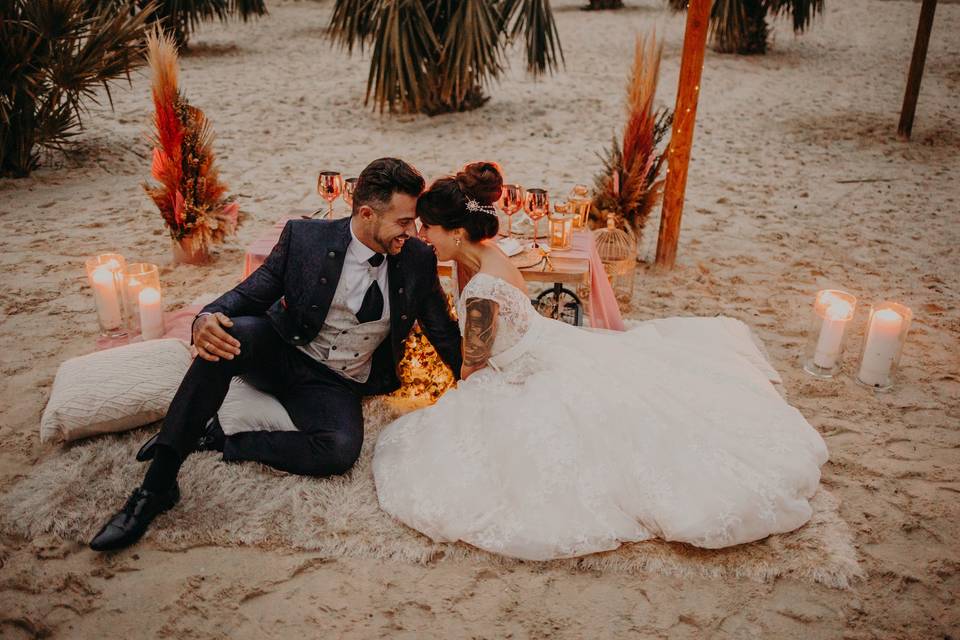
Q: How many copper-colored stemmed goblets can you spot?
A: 4